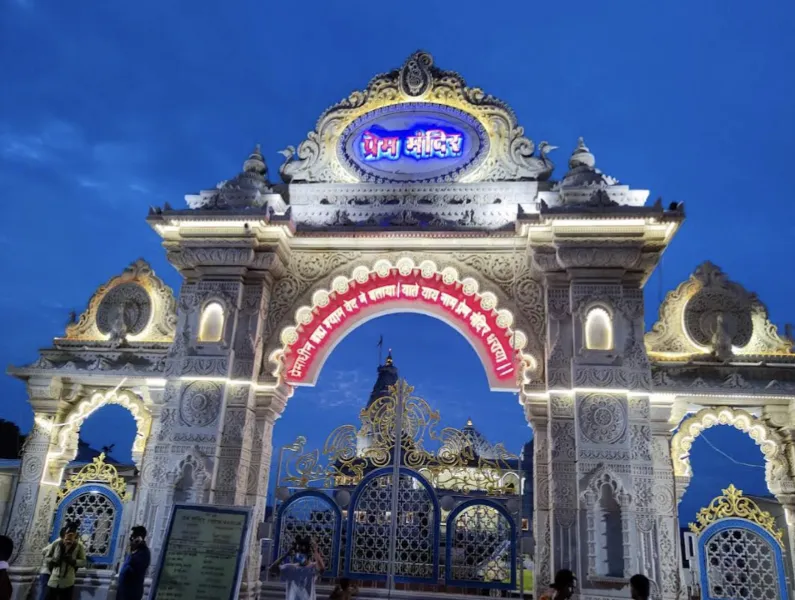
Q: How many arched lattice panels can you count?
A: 5